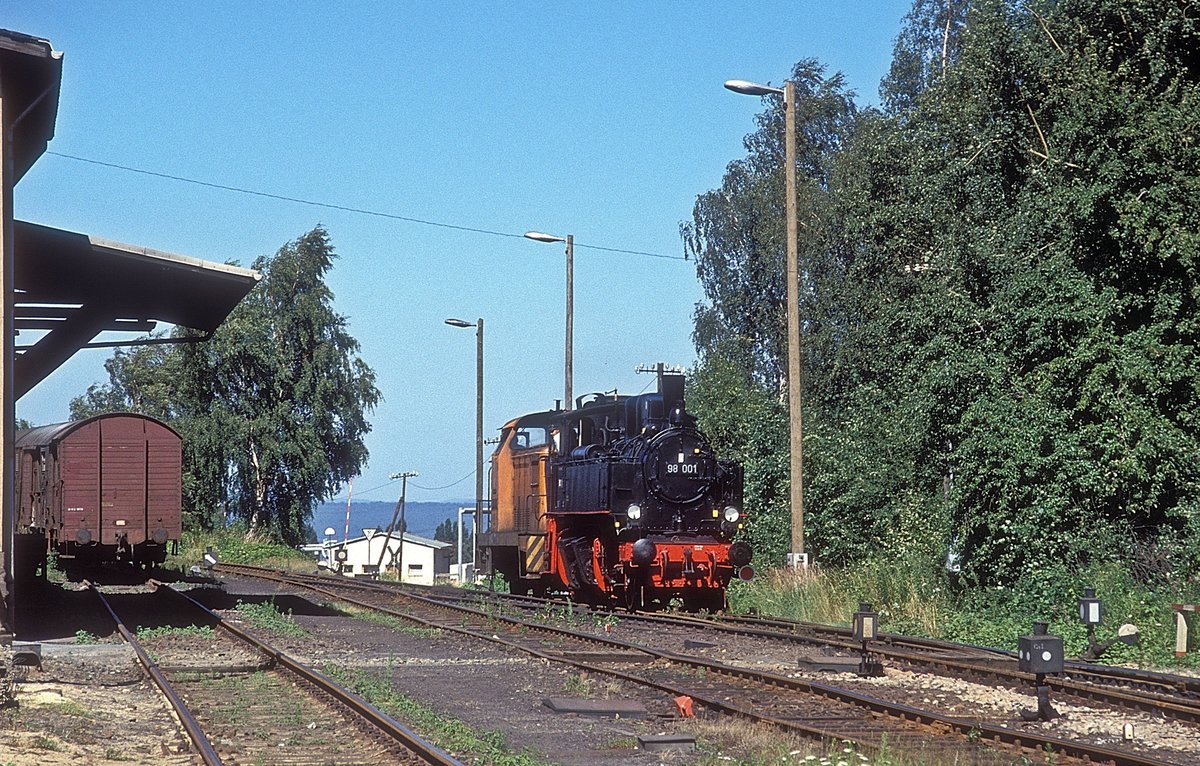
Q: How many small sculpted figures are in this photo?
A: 0